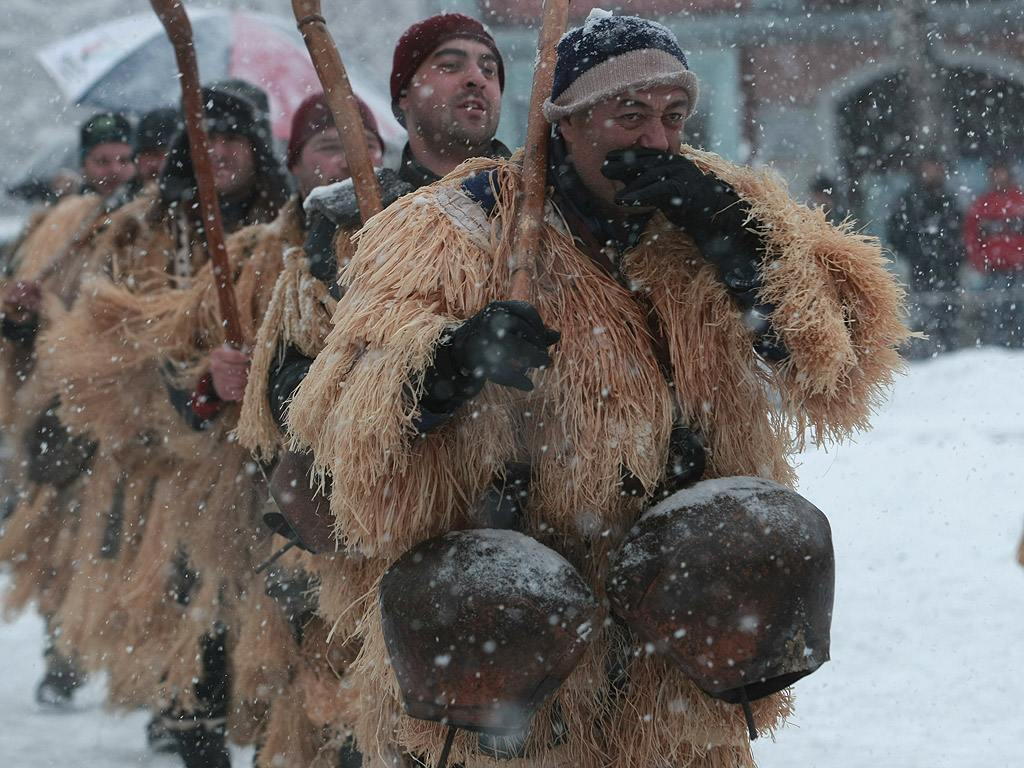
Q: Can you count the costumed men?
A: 6